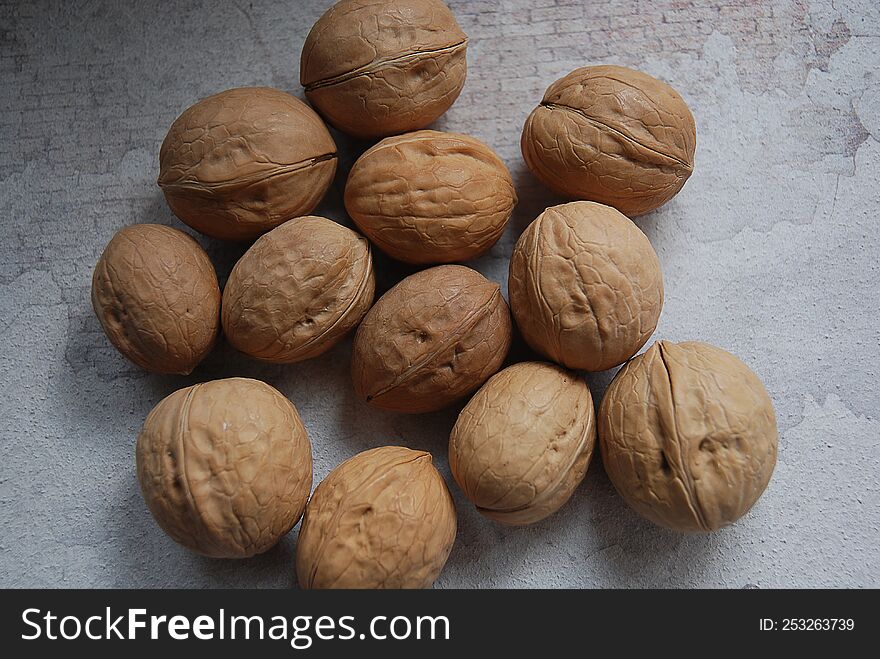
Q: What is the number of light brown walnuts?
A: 12